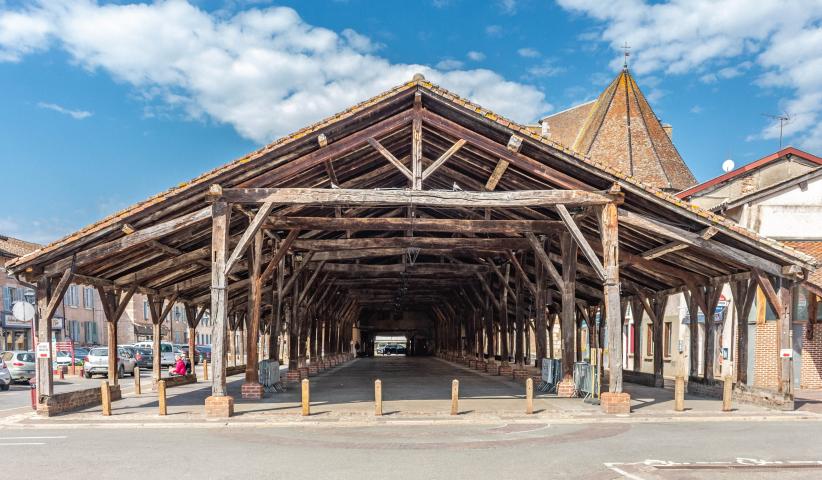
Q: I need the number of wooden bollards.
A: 10